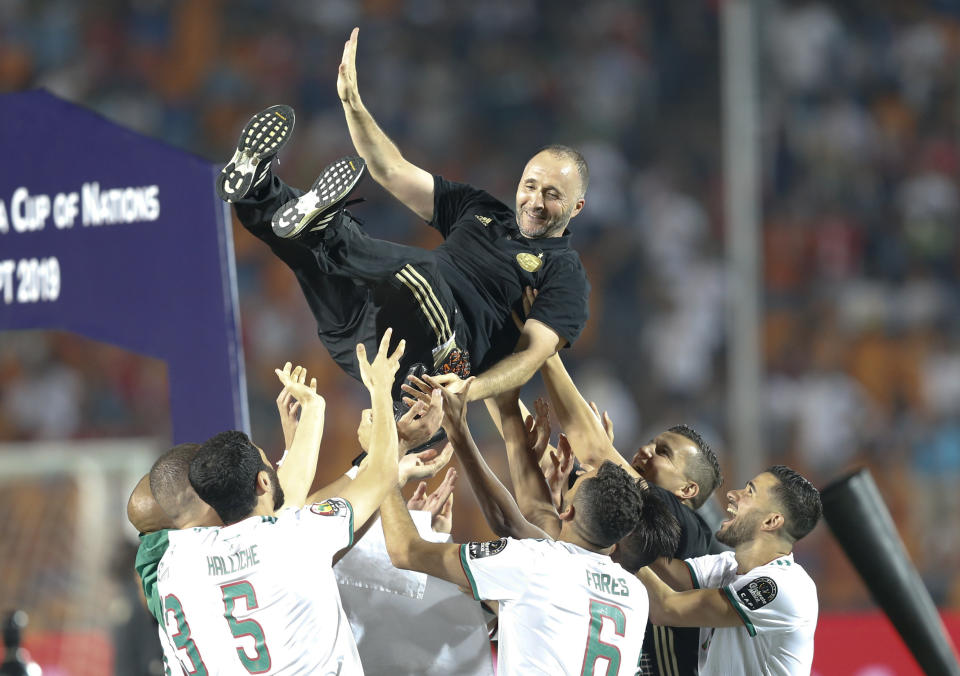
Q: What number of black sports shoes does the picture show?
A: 2